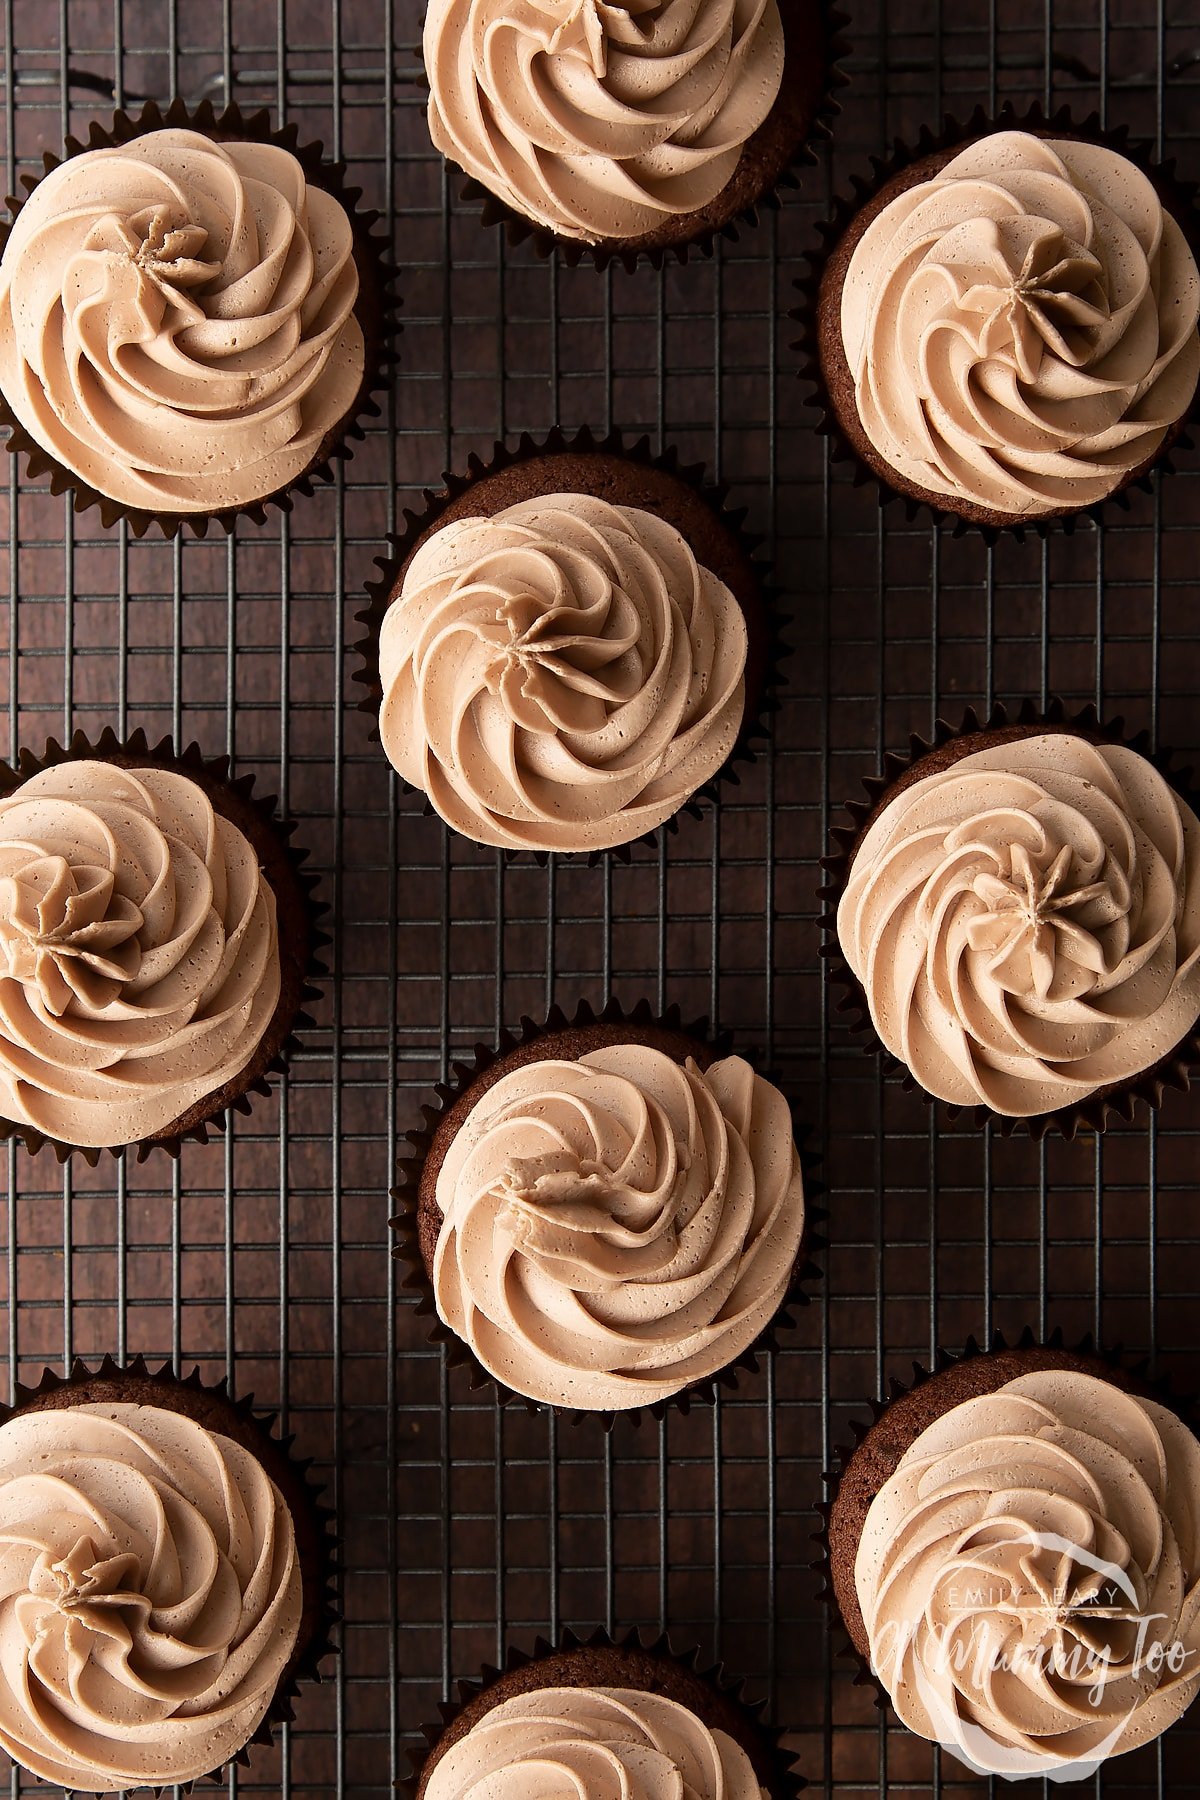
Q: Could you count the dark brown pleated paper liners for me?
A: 10